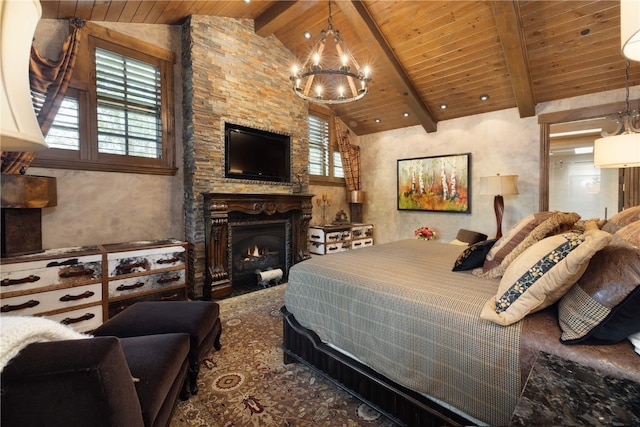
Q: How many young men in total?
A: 0